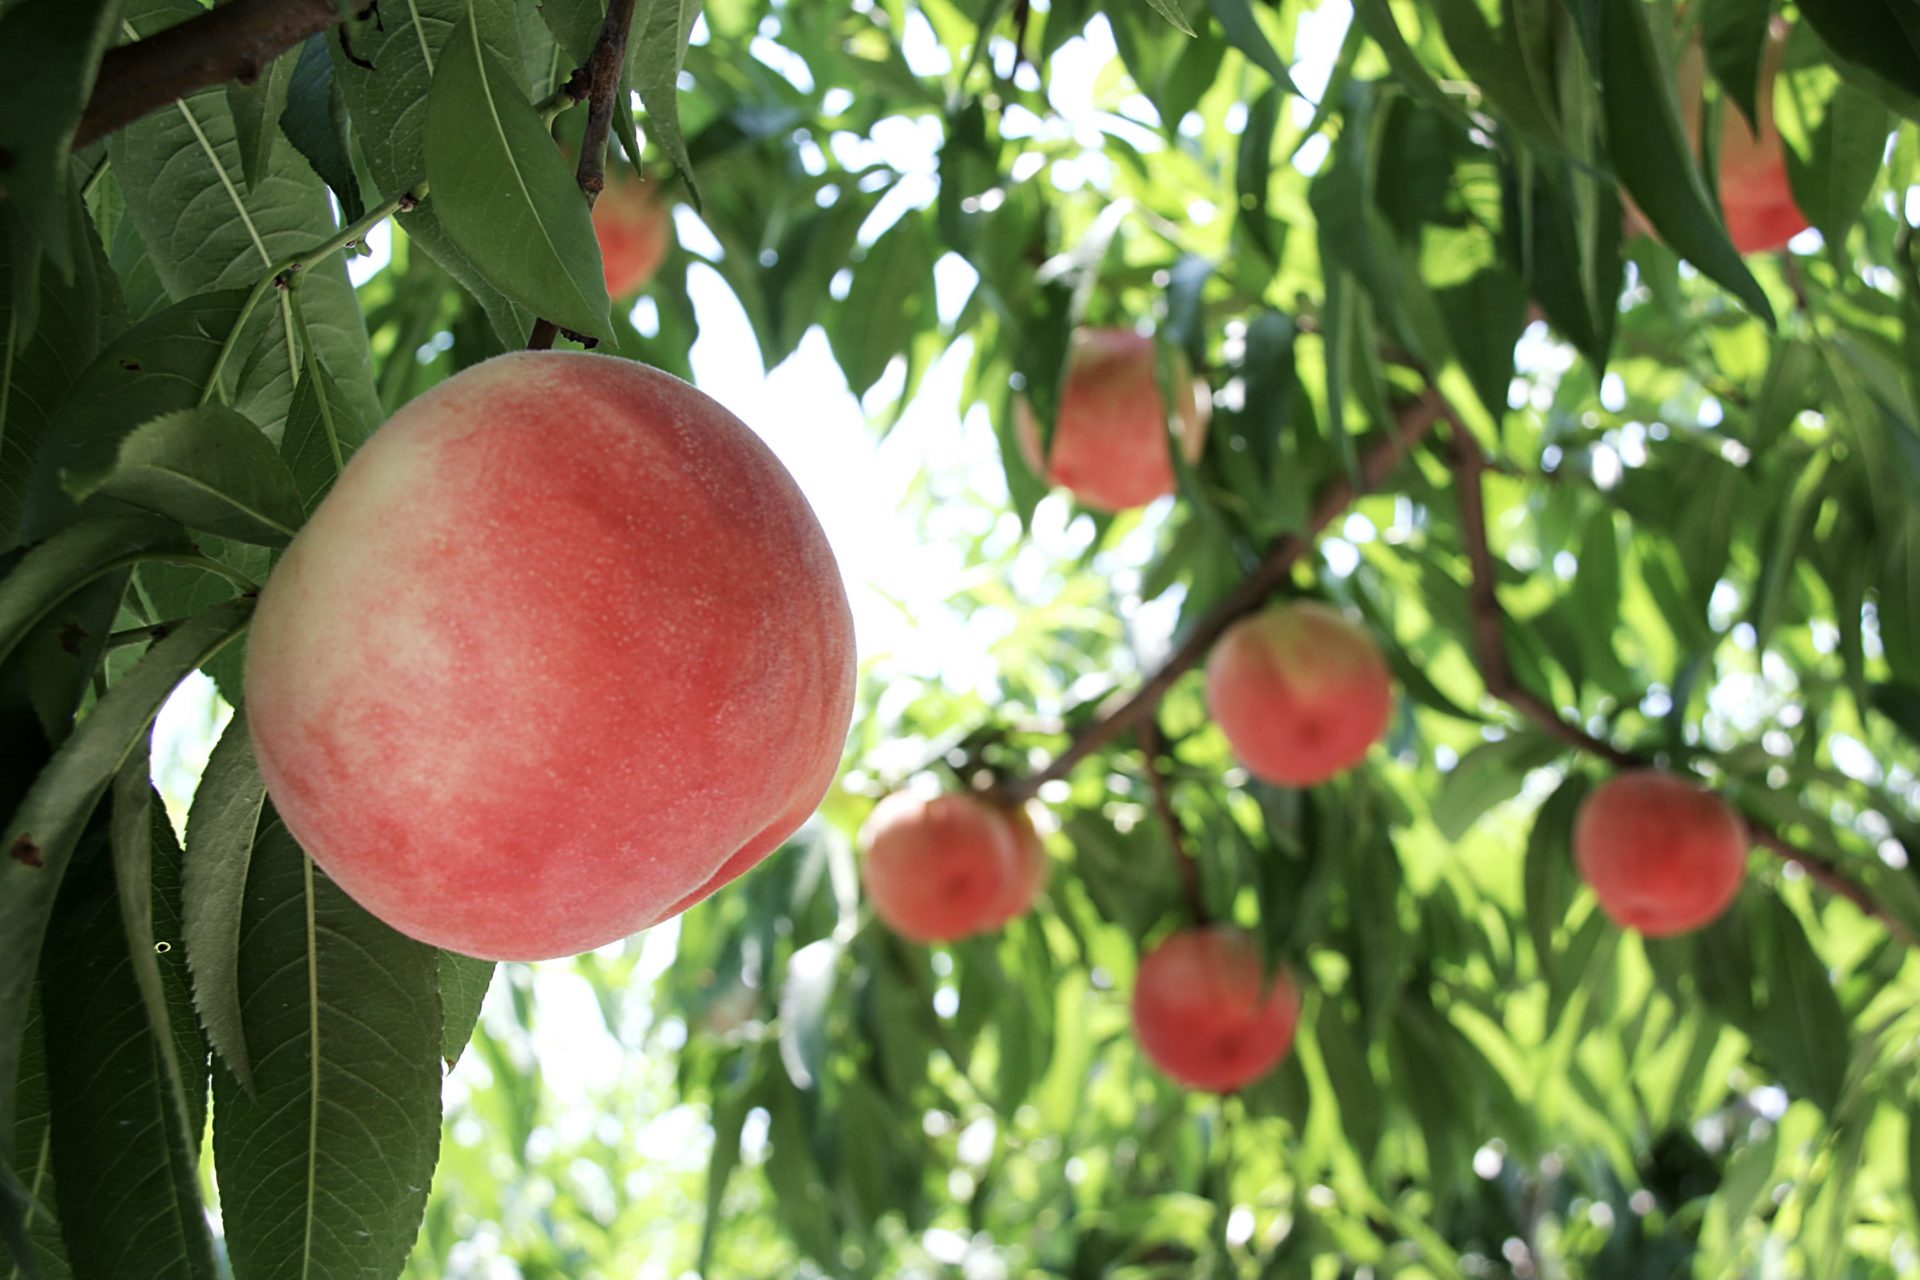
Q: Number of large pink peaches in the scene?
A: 1